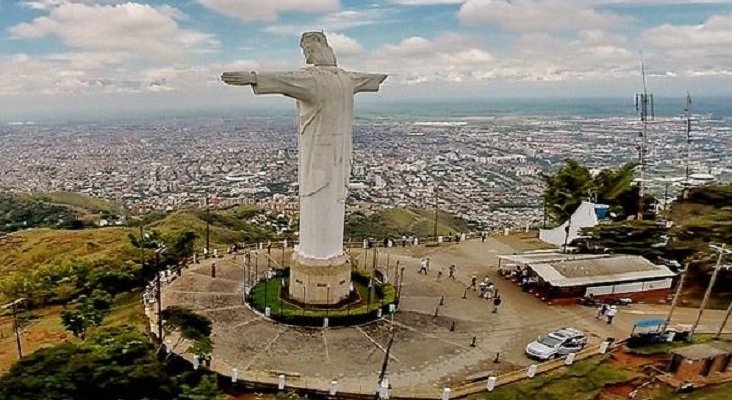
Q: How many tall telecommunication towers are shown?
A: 2